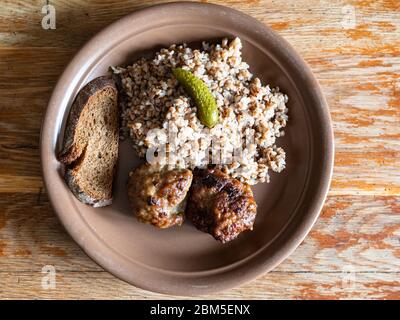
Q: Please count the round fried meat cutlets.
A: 2